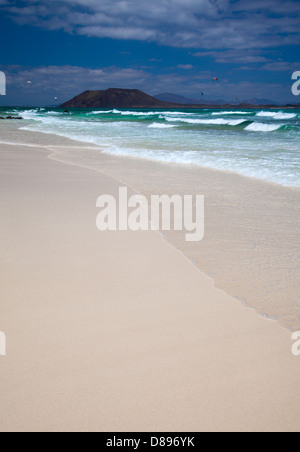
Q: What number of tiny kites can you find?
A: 5